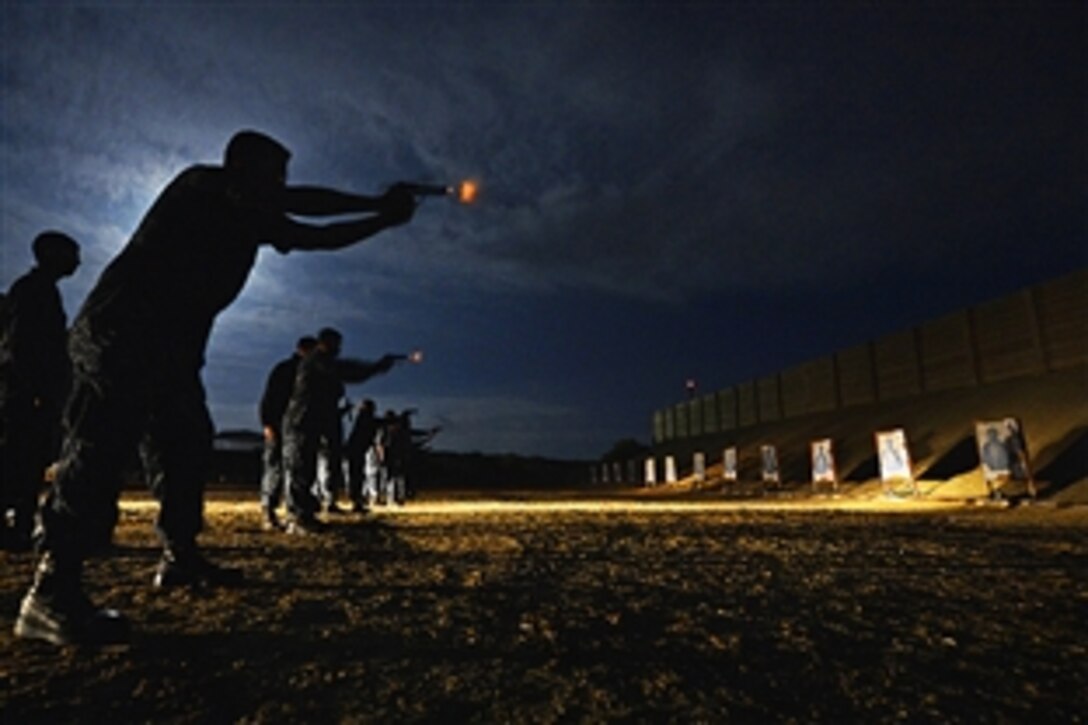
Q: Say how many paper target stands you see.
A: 12